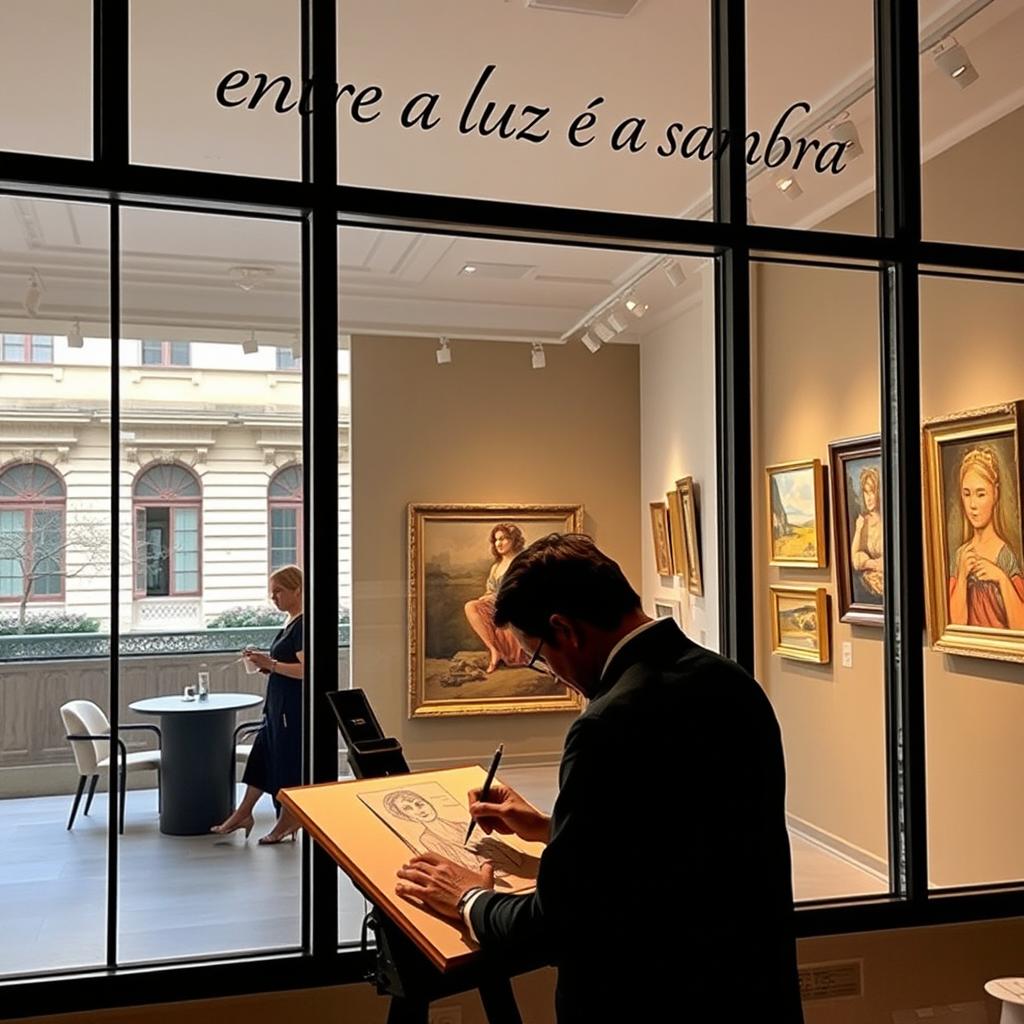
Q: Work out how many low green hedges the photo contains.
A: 2